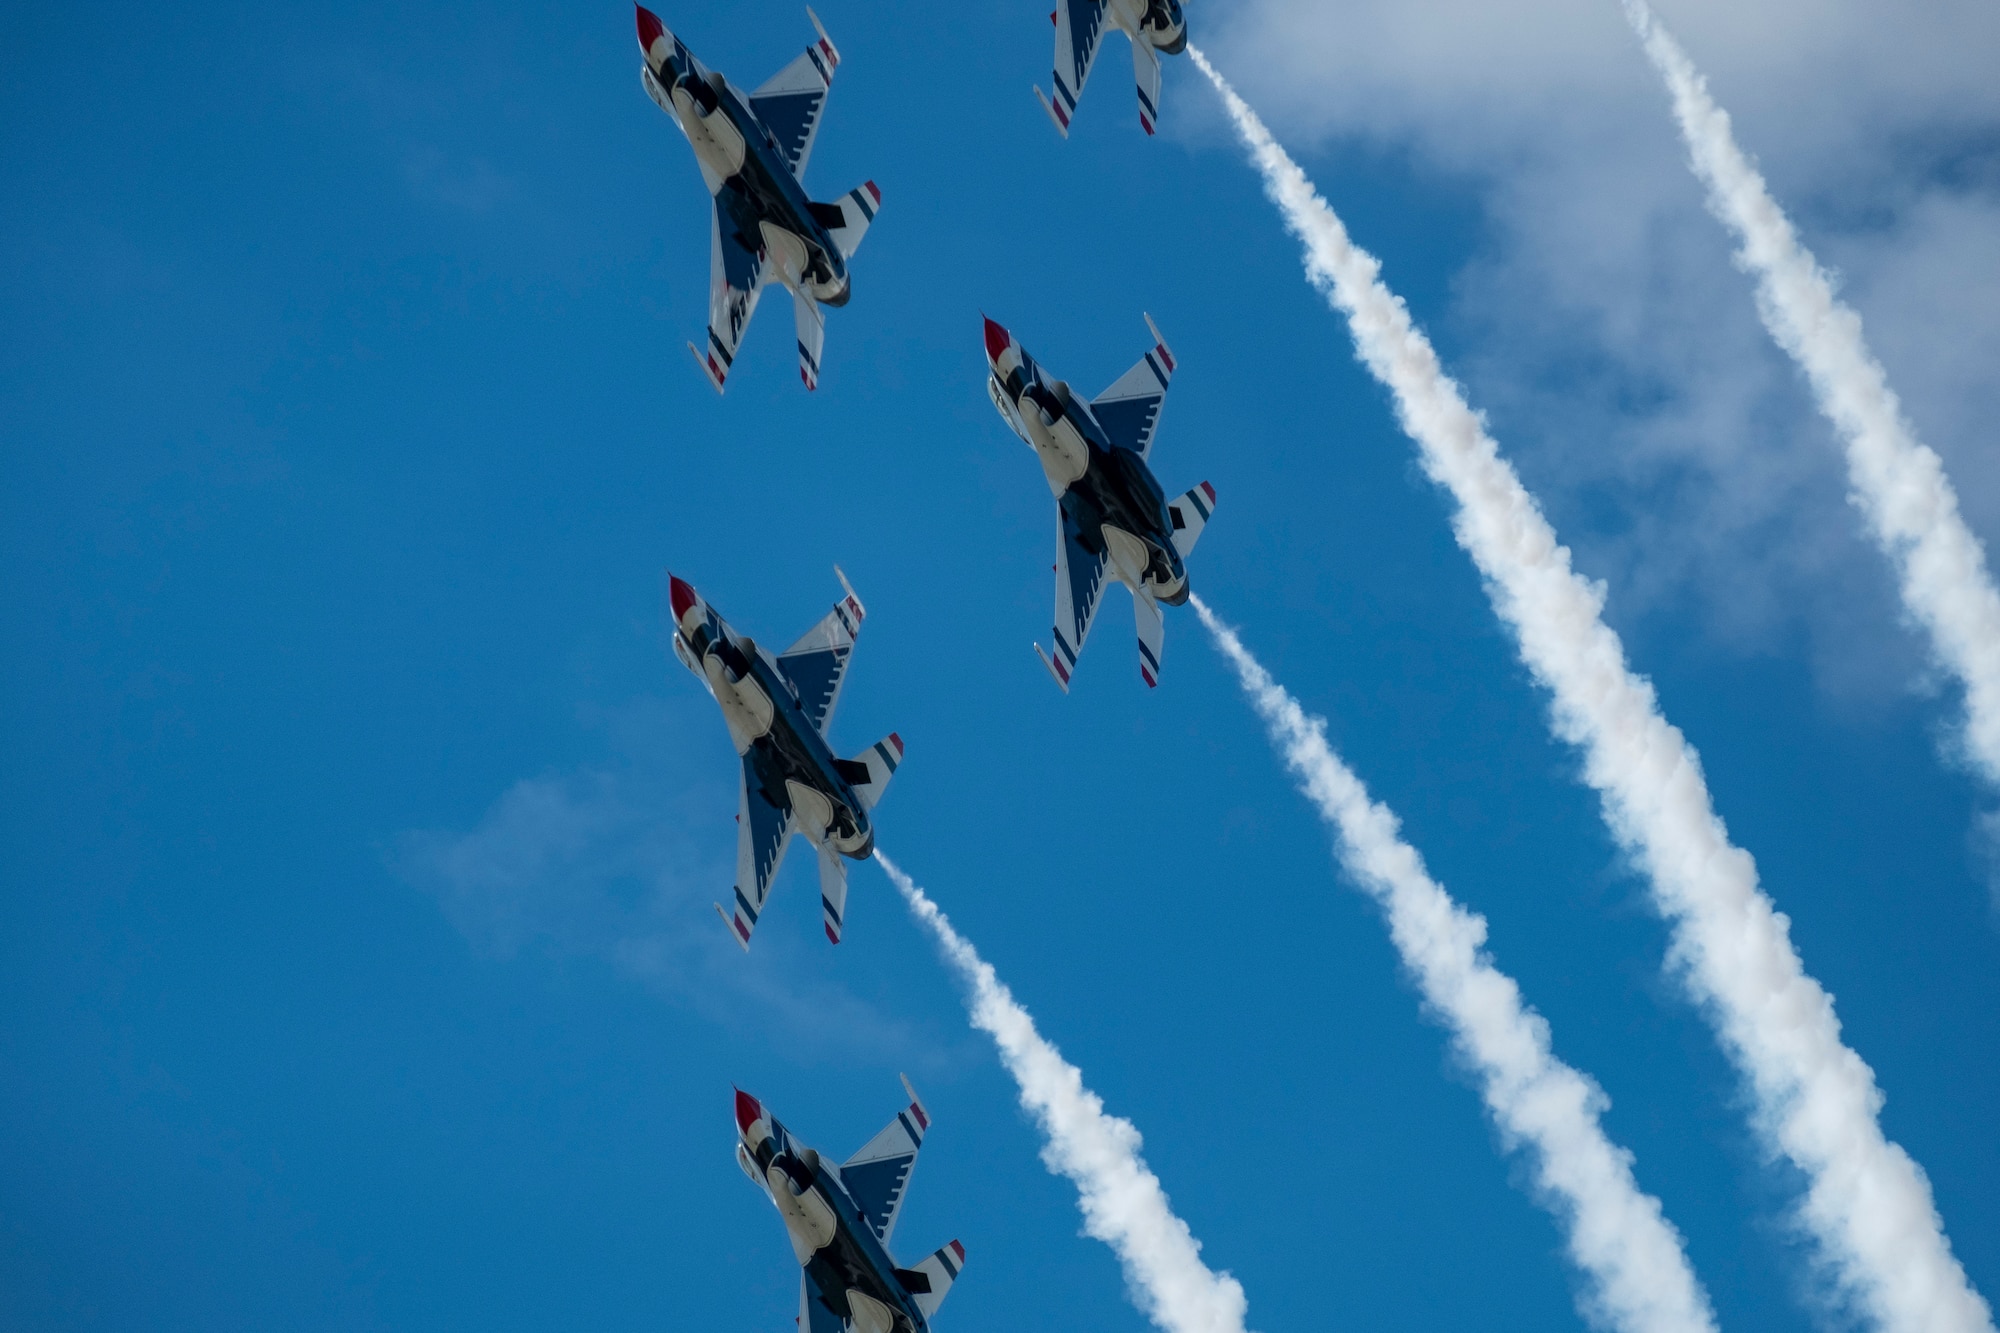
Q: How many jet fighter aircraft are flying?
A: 5